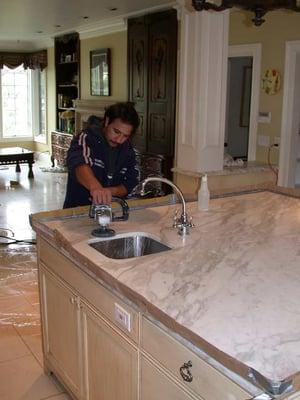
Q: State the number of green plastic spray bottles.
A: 0